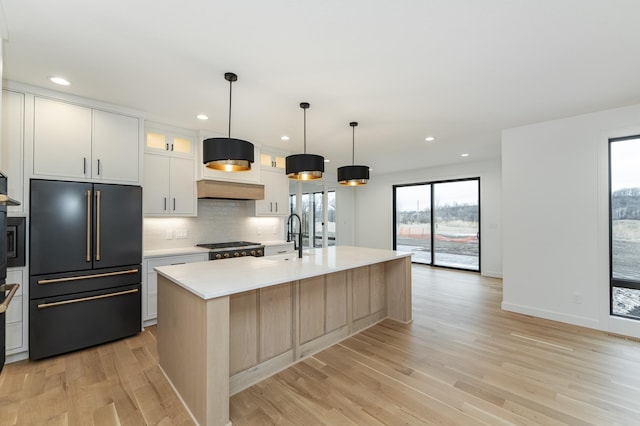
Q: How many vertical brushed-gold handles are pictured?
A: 2